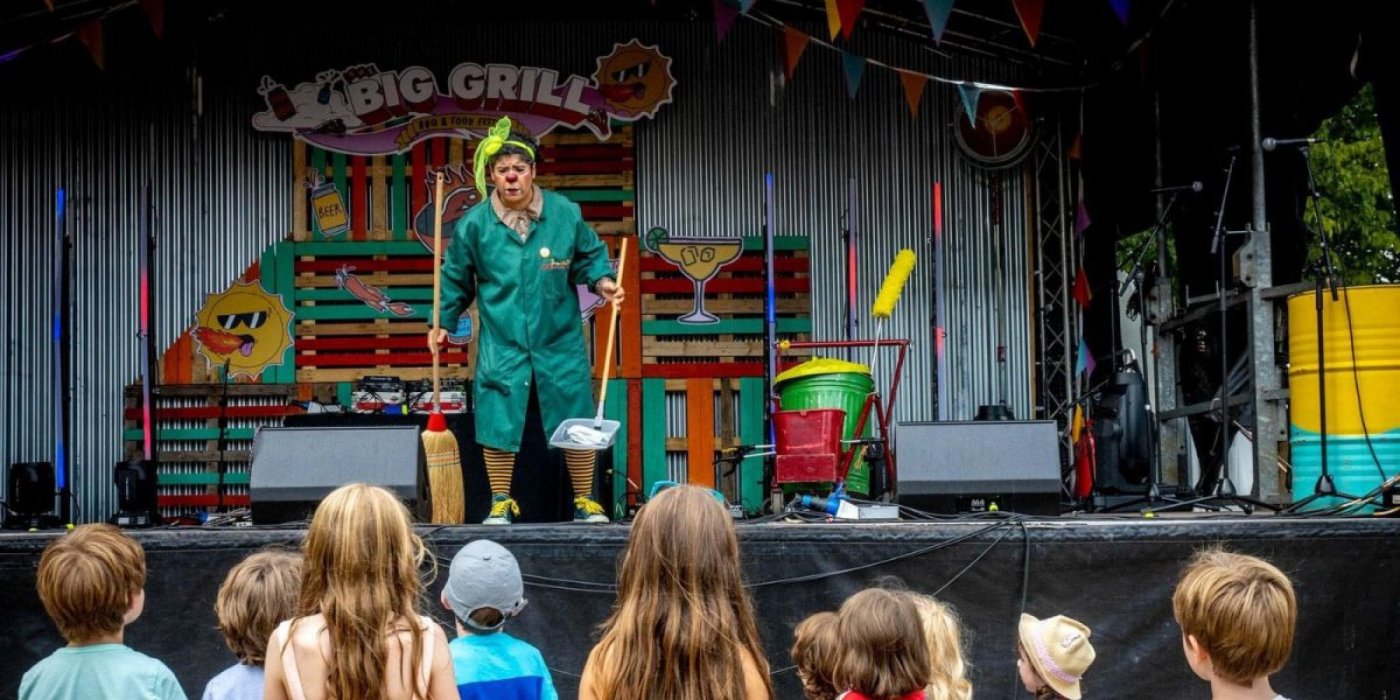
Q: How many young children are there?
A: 10